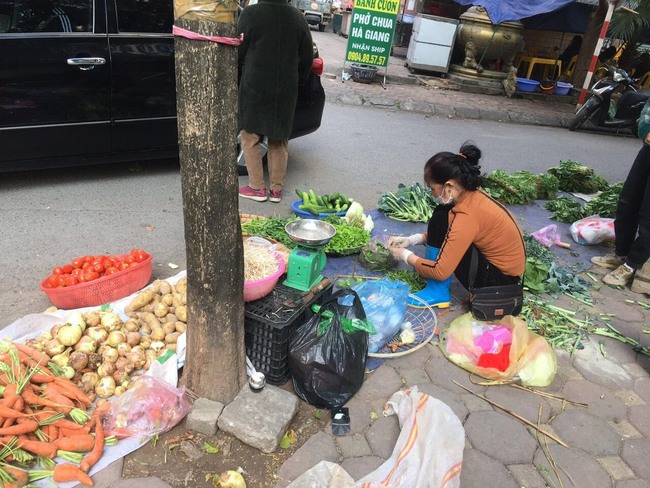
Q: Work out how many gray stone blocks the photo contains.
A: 2